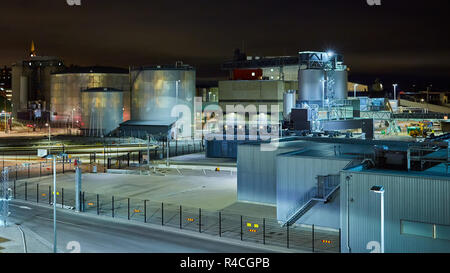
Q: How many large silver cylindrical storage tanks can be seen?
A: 5